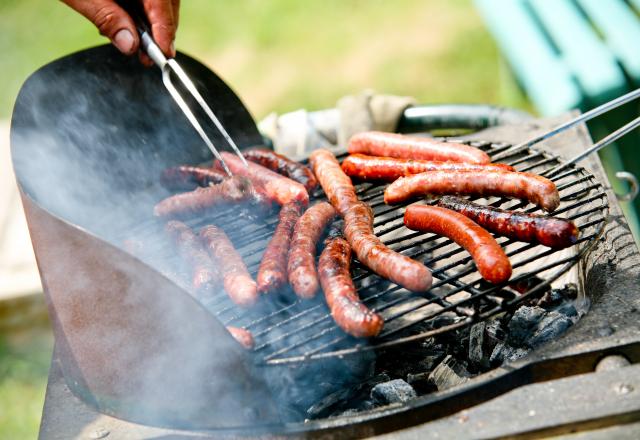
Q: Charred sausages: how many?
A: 3